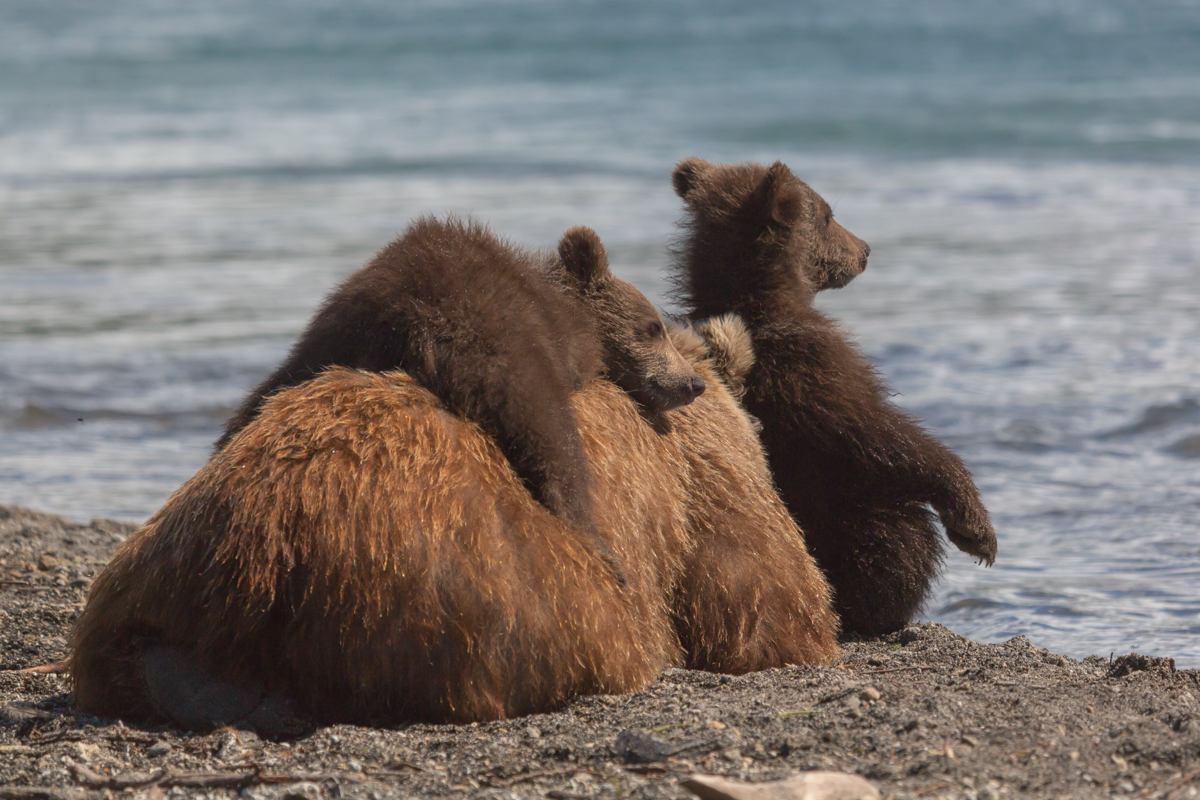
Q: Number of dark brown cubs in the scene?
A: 2